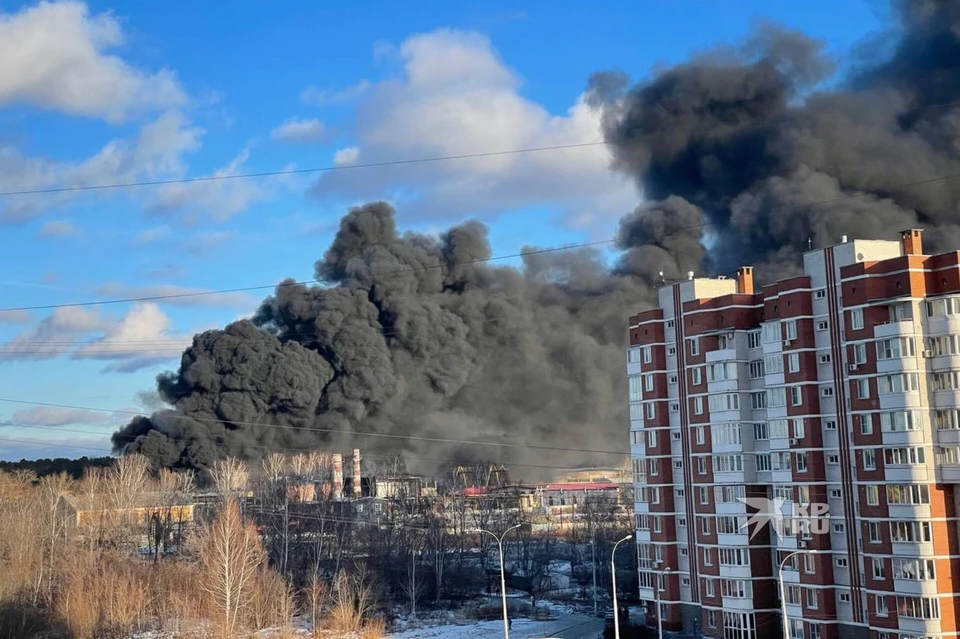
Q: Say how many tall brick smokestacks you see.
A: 2